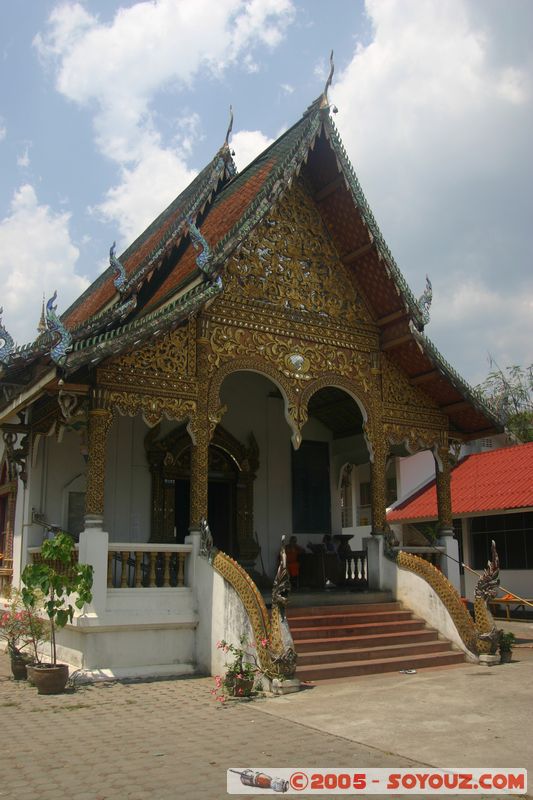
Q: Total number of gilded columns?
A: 4